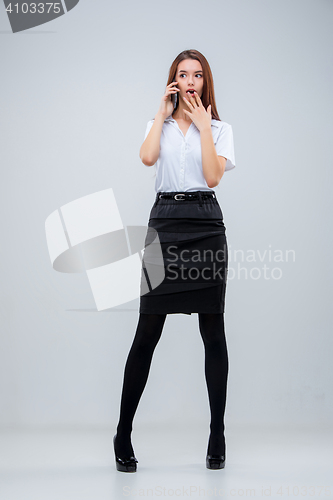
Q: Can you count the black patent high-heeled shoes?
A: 2